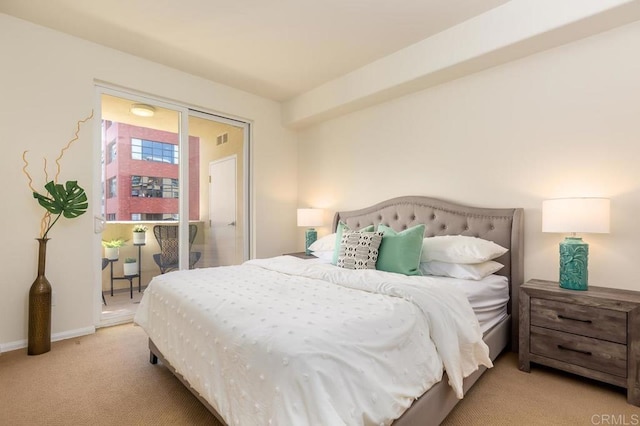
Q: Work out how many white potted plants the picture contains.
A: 3